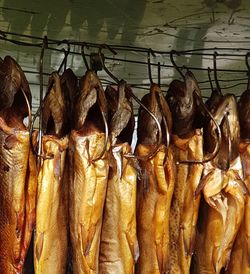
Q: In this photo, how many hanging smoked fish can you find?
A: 8